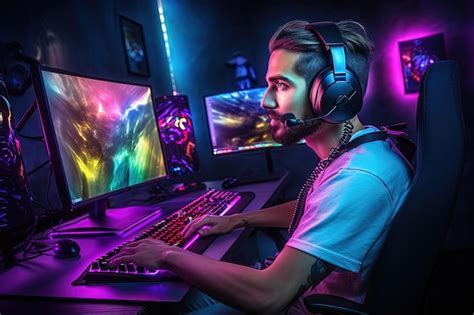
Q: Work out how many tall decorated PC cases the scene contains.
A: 2